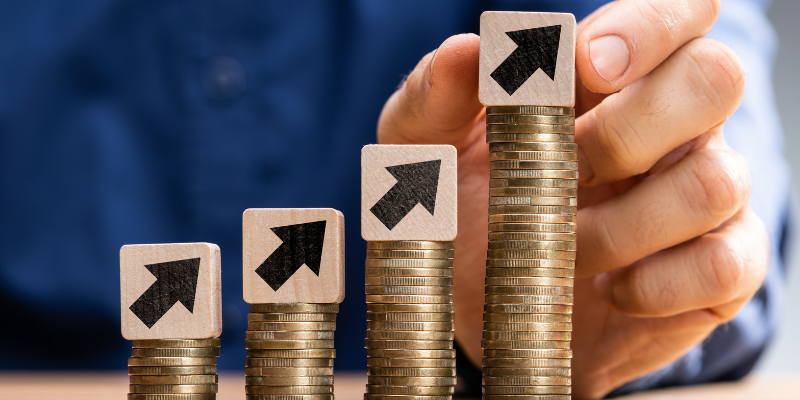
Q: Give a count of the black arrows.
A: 4